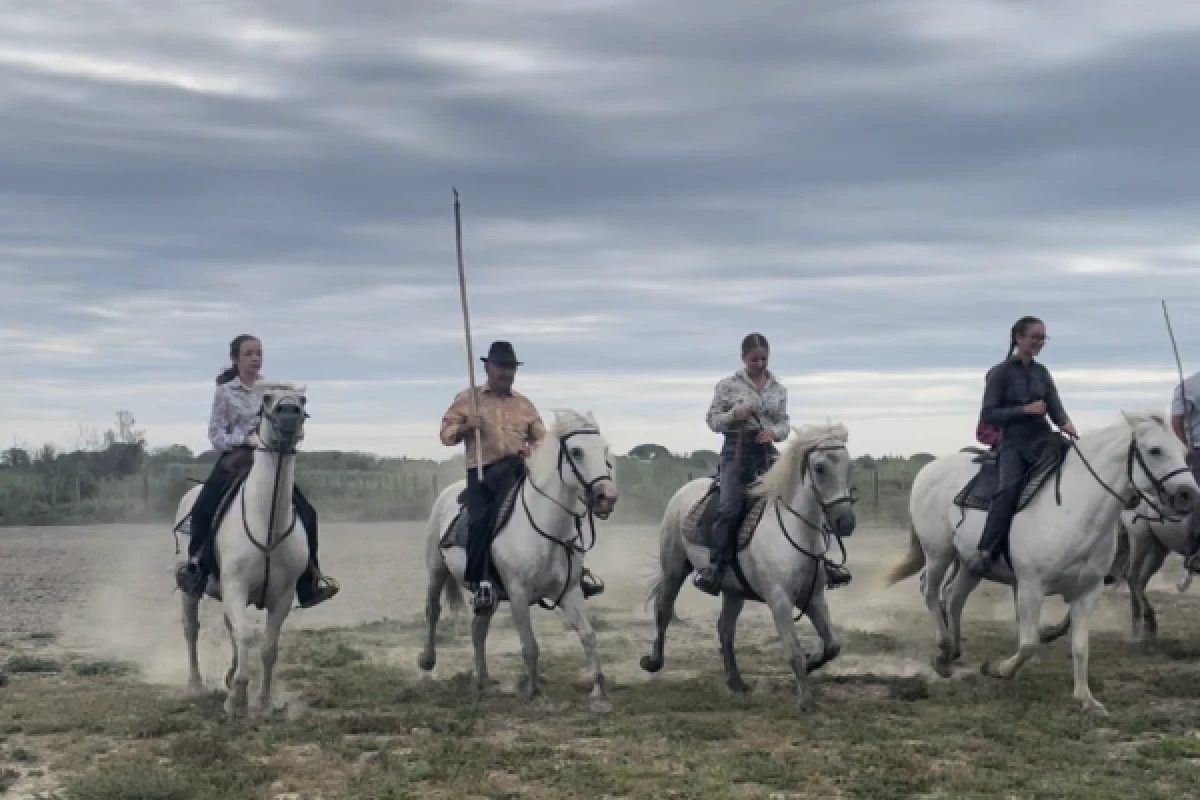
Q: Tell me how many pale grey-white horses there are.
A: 5